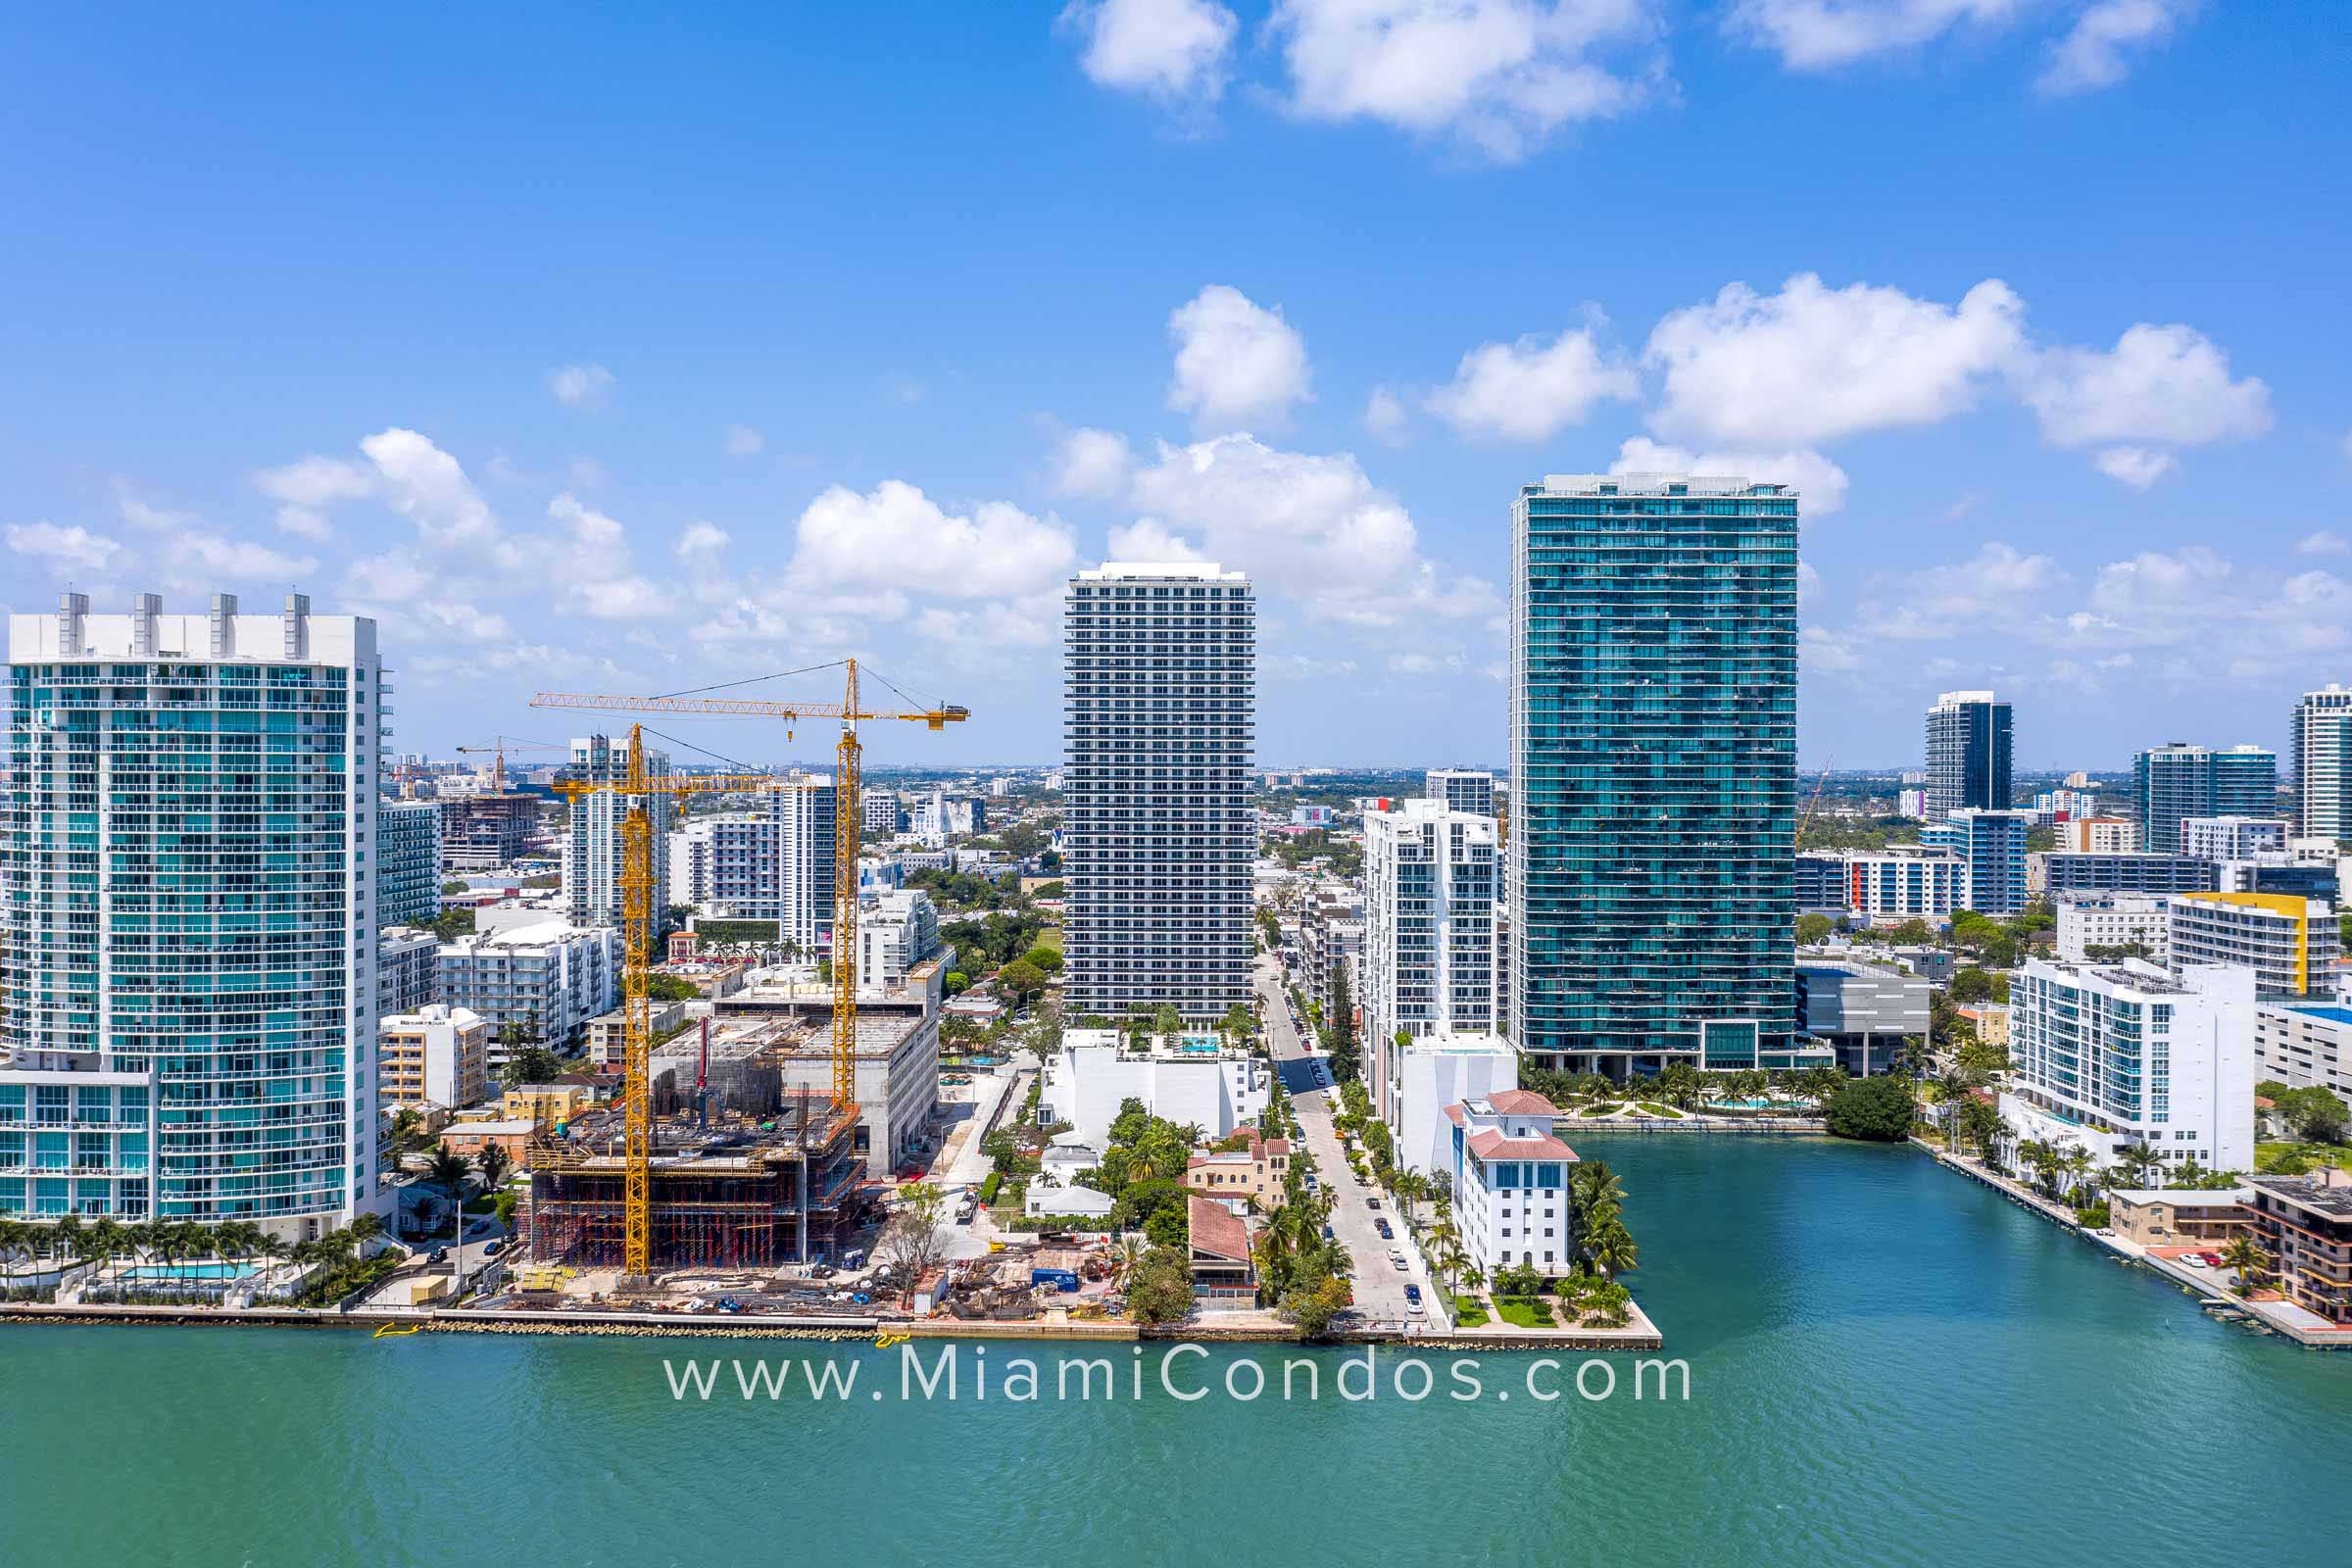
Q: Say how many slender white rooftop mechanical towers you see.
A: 4